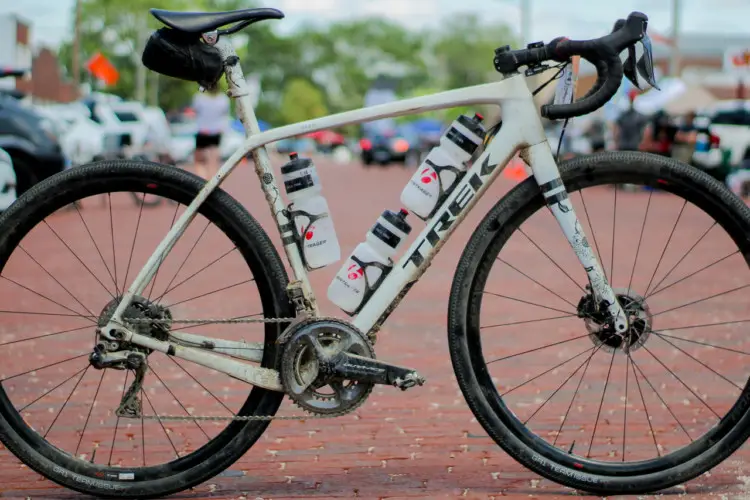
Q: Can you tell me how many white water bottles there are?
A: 3